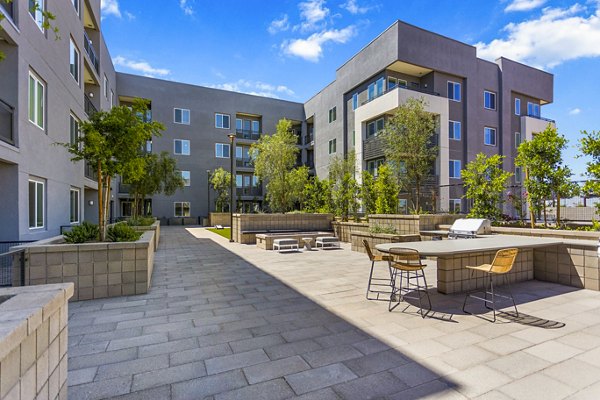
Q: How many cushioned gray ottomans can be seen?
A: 2